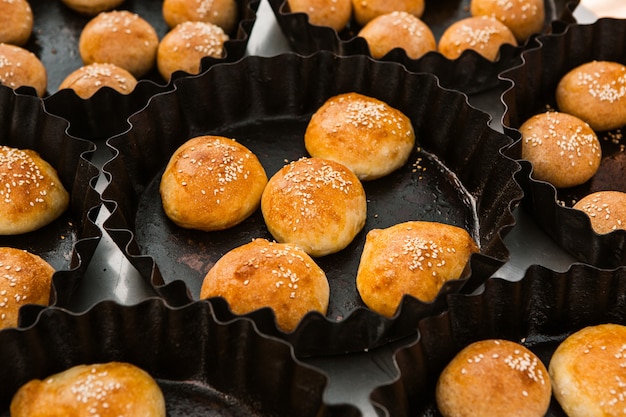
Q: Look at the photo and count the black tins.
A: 7